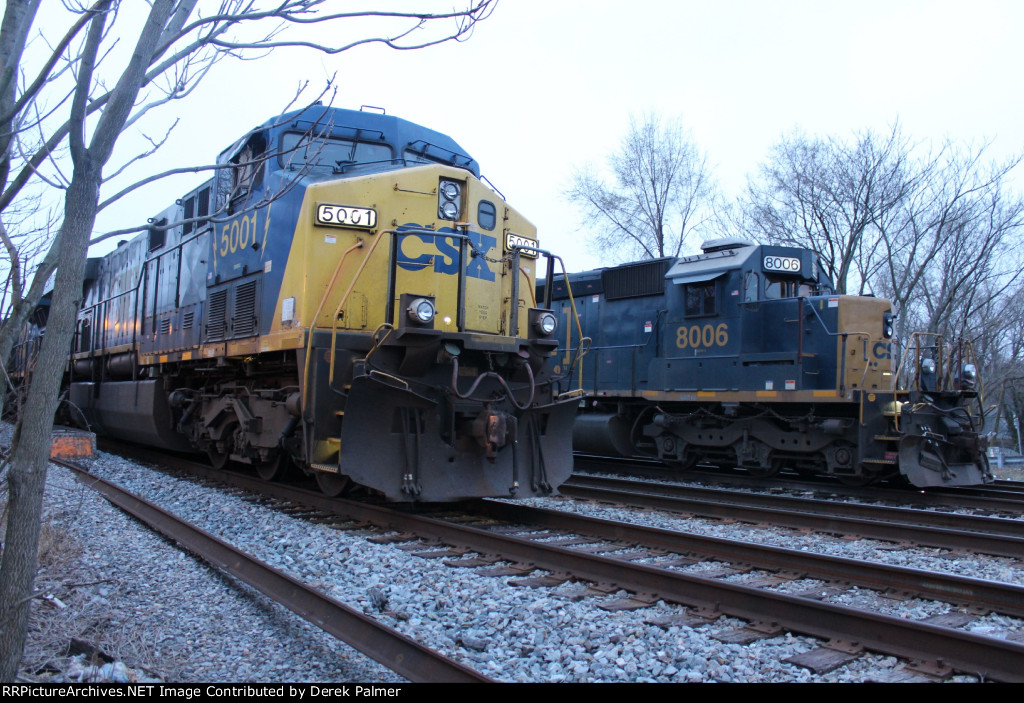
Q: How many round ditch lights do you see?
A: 4